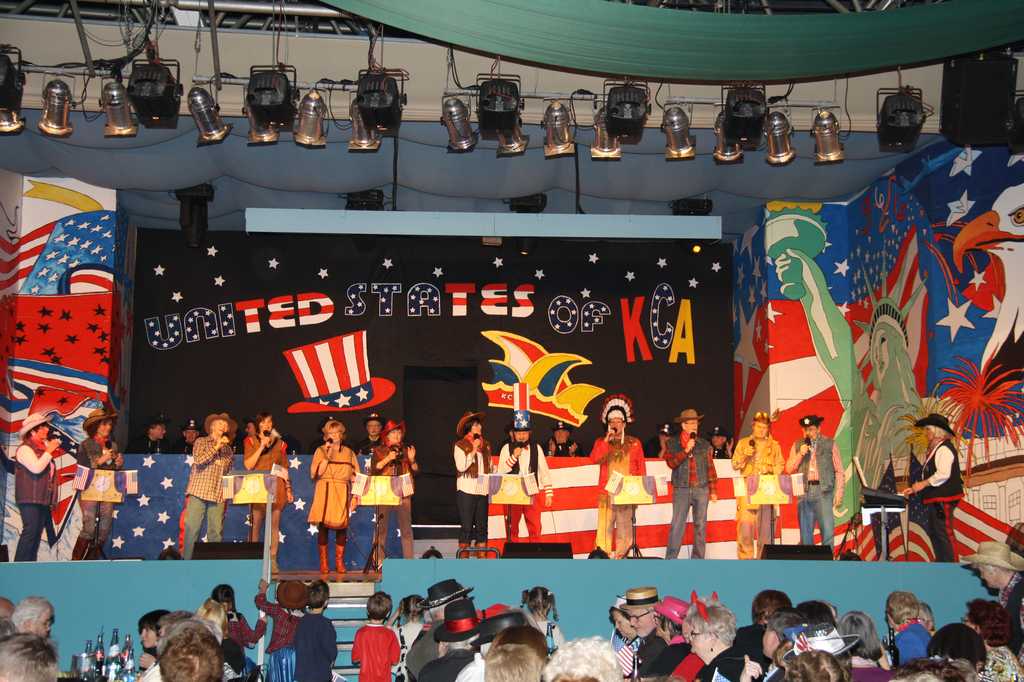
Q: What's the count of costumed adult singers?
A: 12